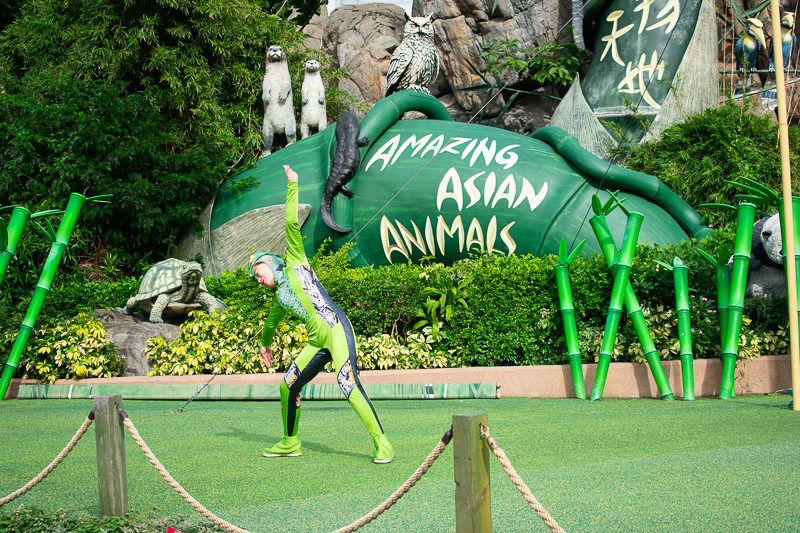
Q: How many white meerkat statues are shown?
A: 2